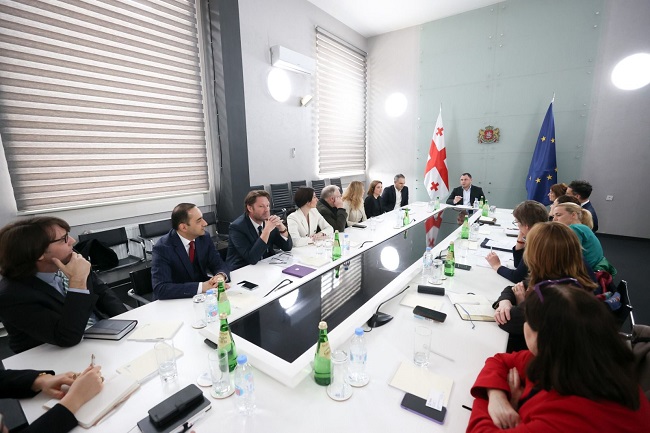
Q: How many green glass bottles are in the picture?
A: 10